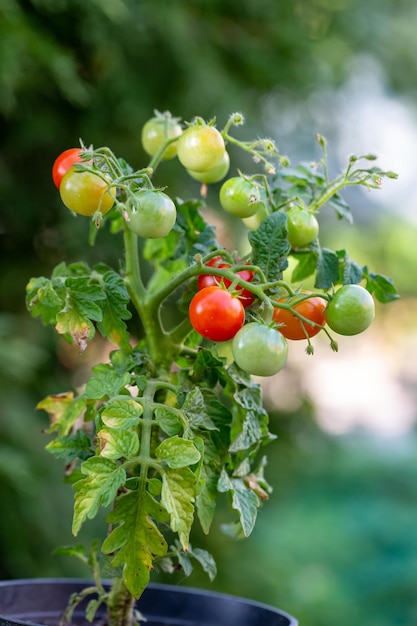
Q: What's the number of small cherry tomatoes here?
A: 15